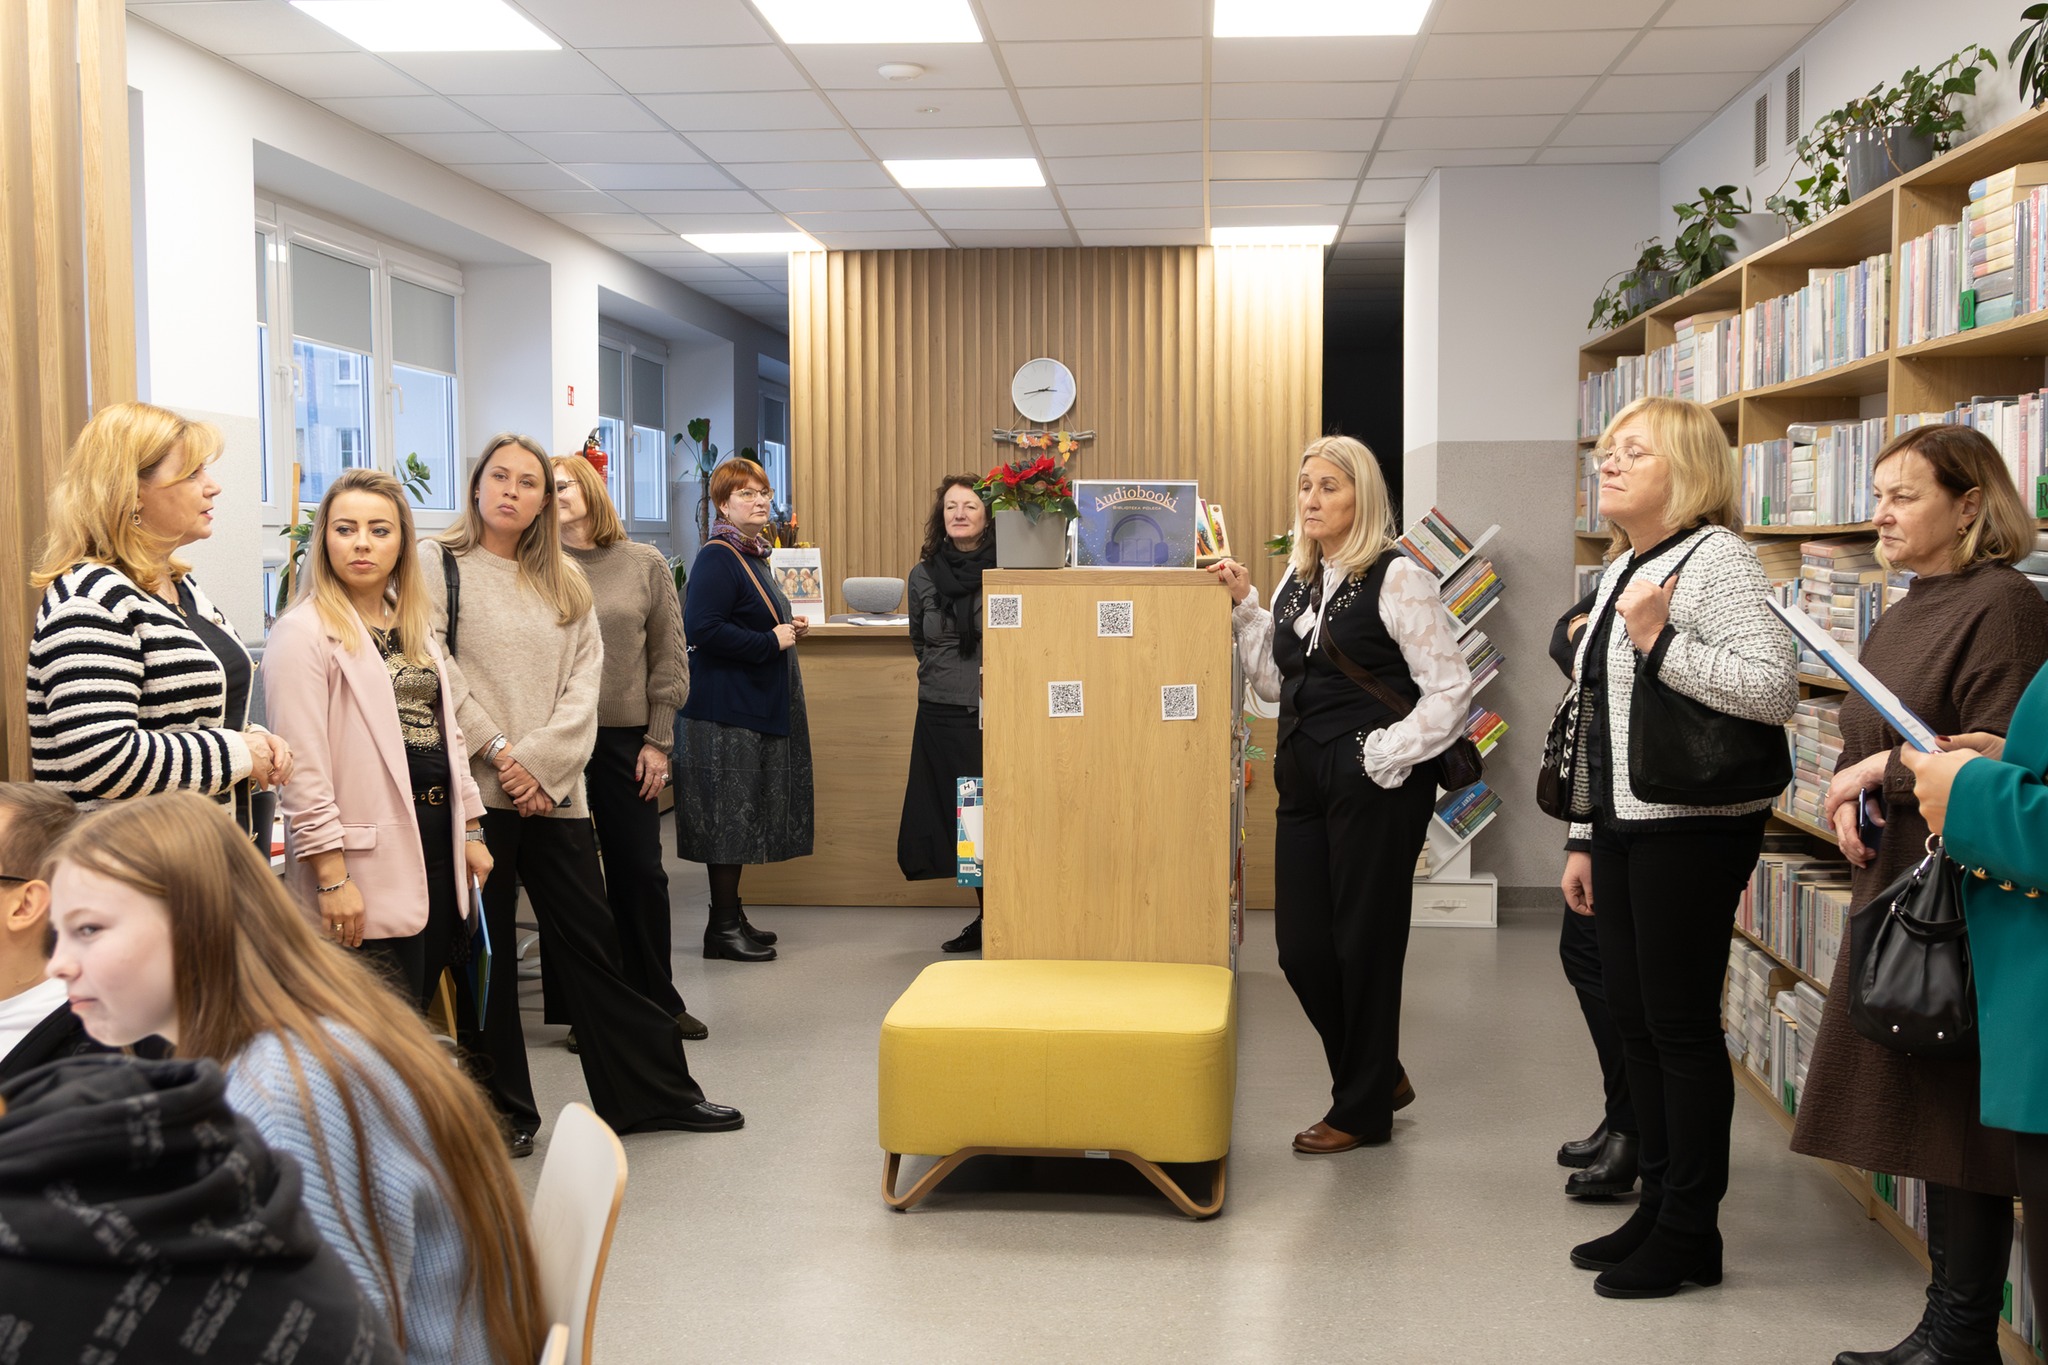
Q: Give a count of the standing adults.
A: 11